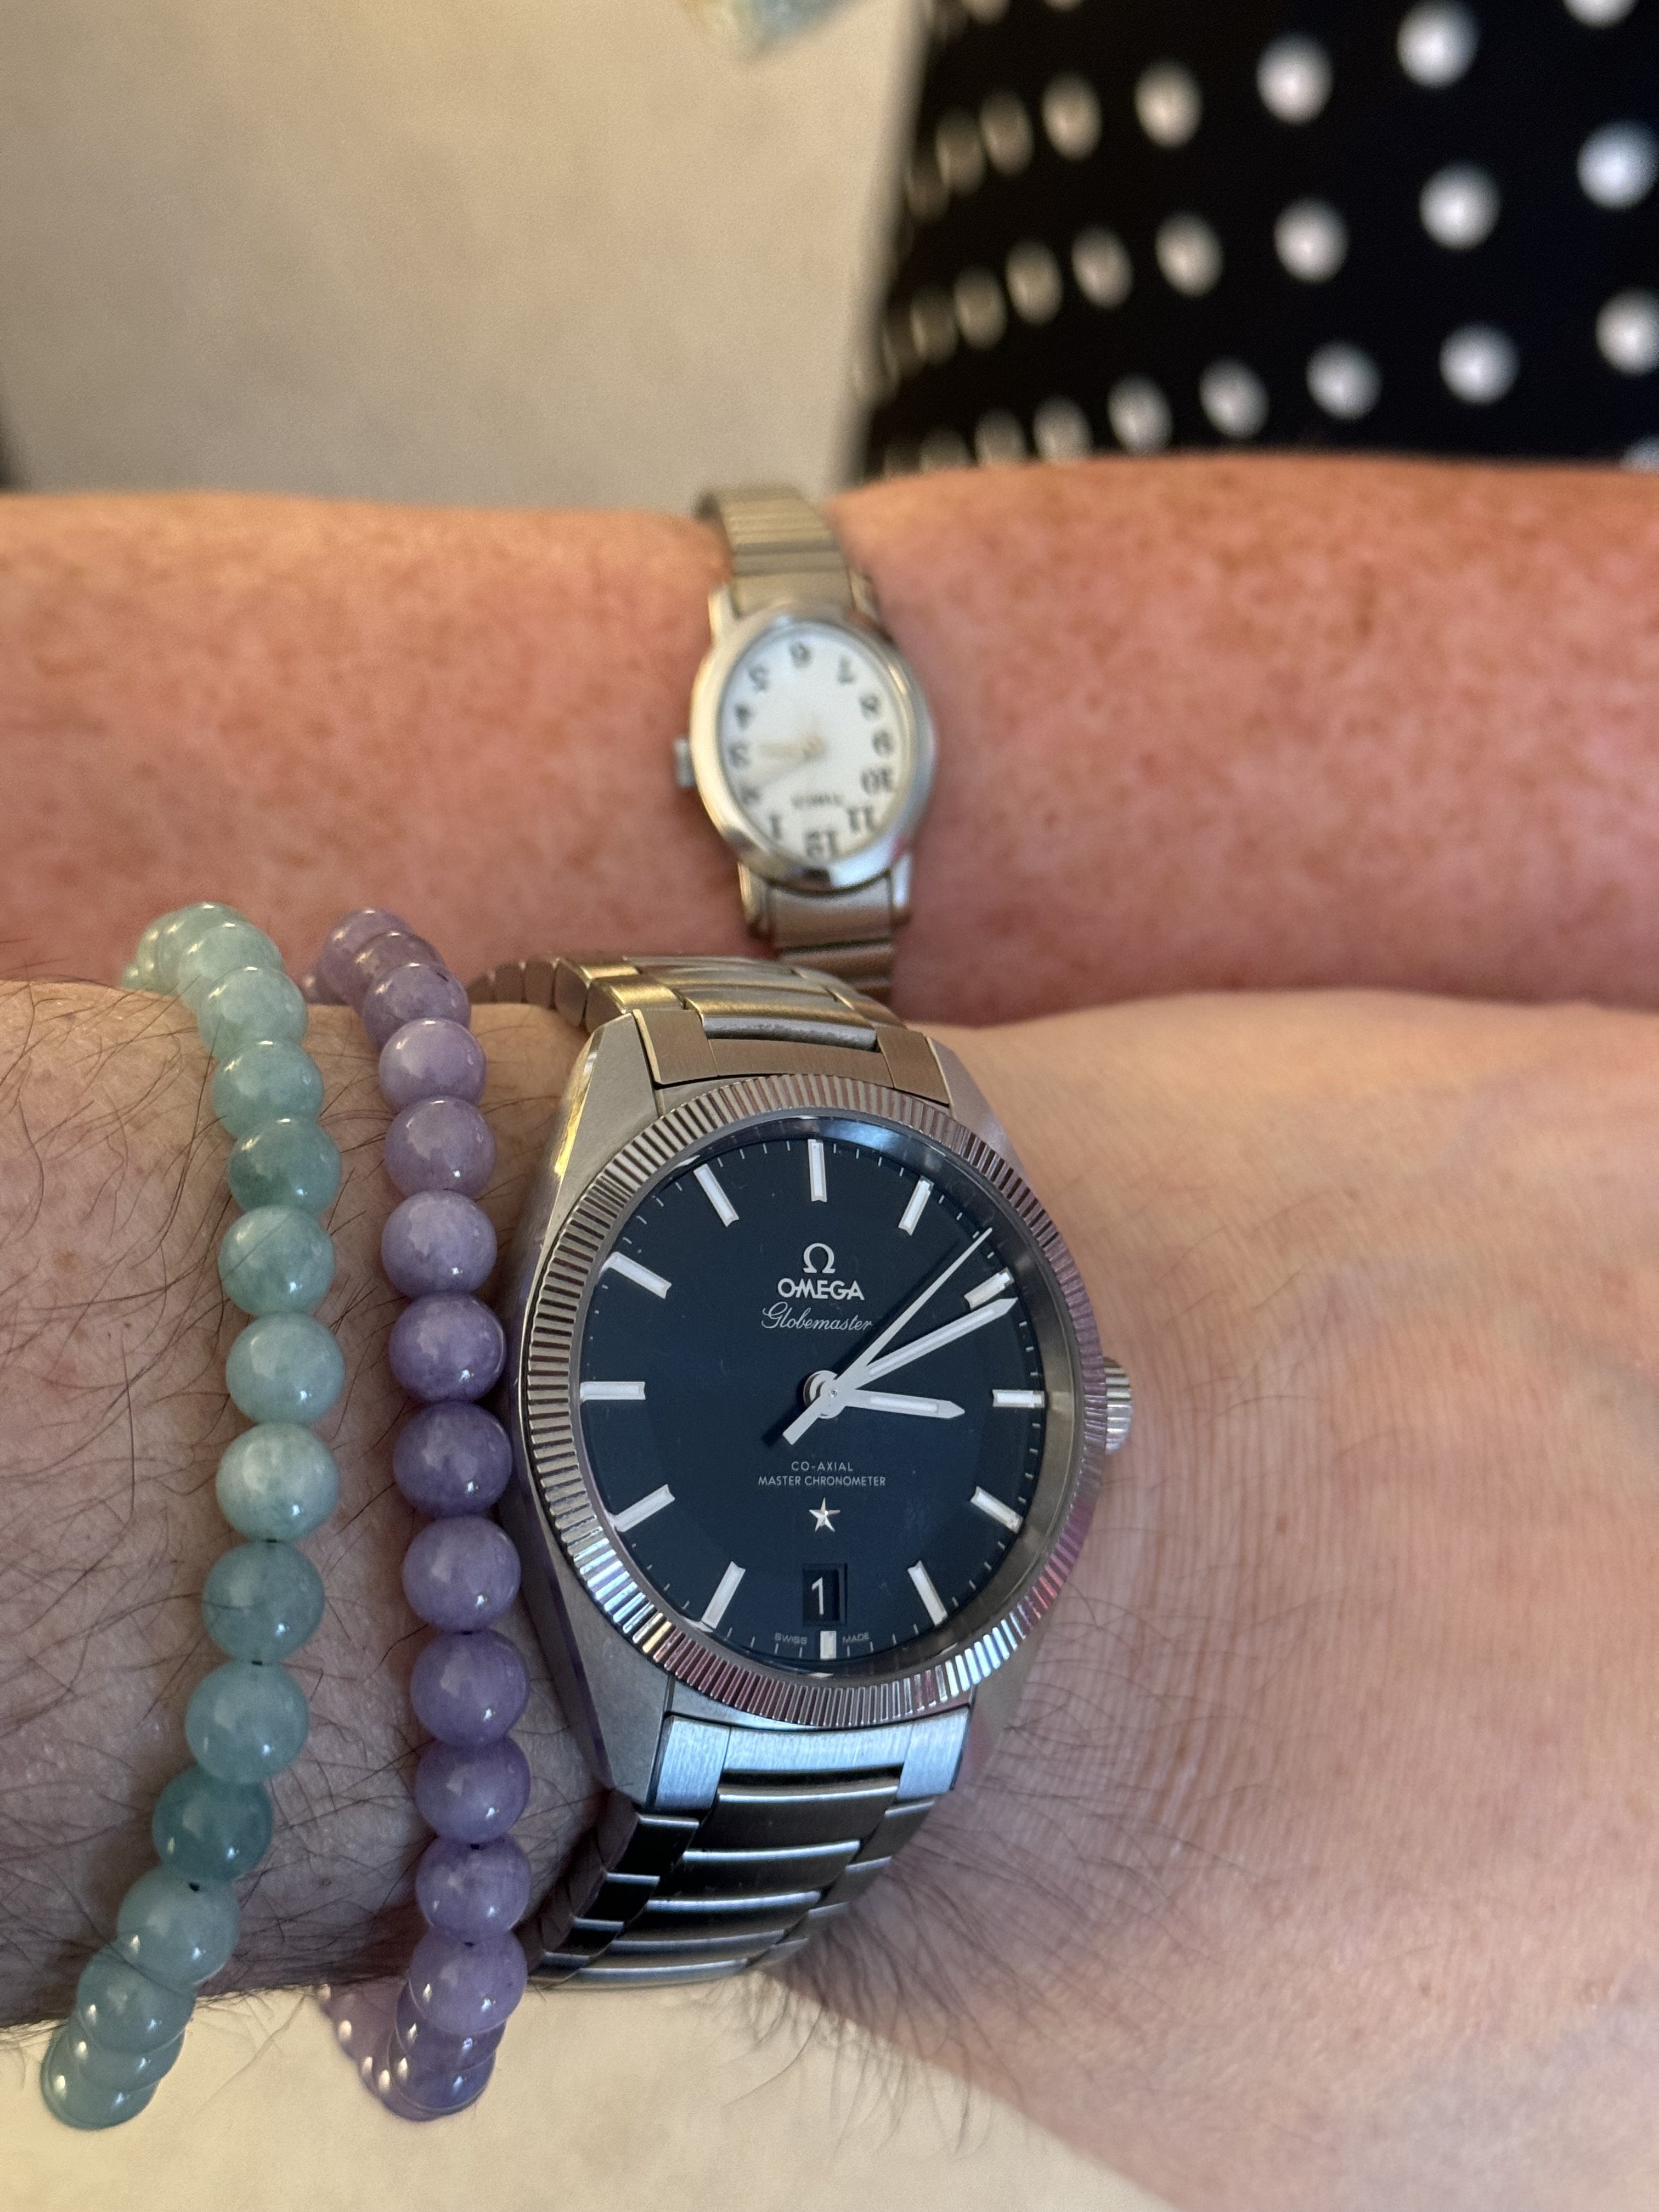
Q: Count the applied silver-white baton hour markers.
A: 12